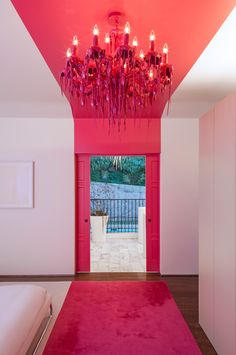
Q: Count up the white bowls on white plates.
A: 0